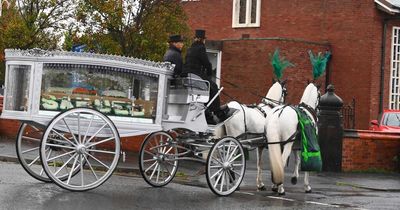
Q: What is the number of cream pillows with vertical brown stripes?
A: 0